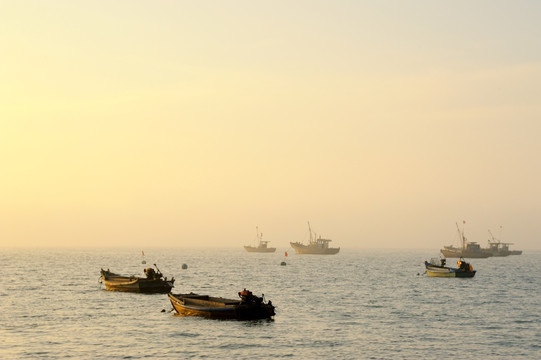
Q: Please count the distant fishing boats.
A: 4